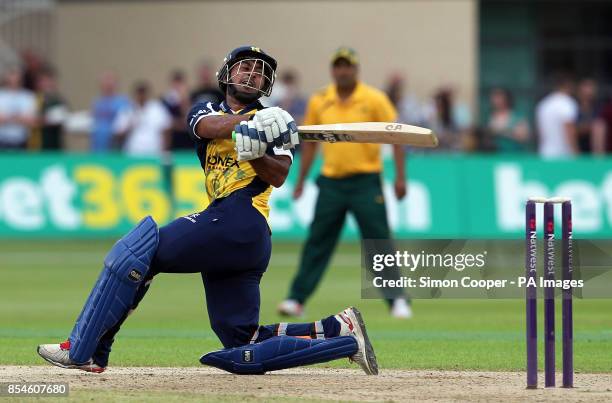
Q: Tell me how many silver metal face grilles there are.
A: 1